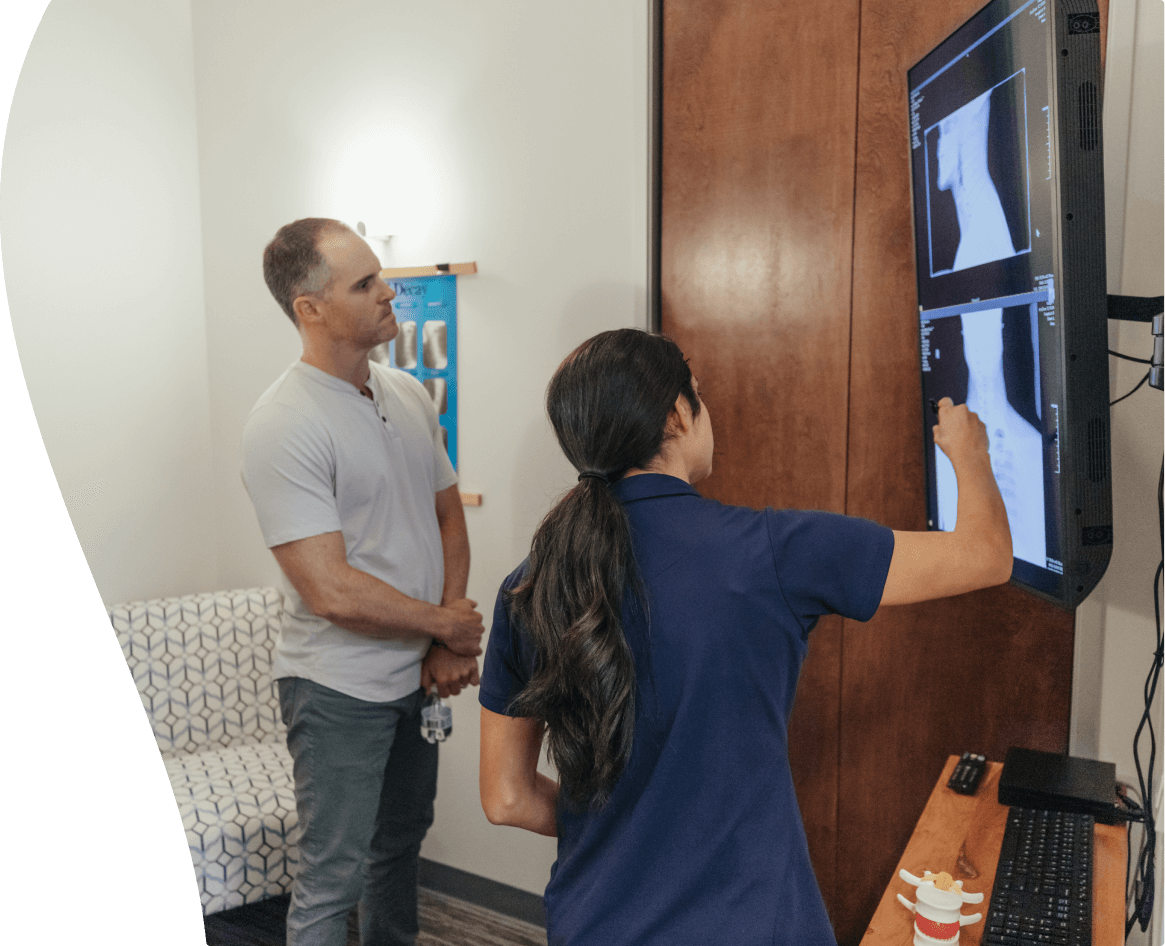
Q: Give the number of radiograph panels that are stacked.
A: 2